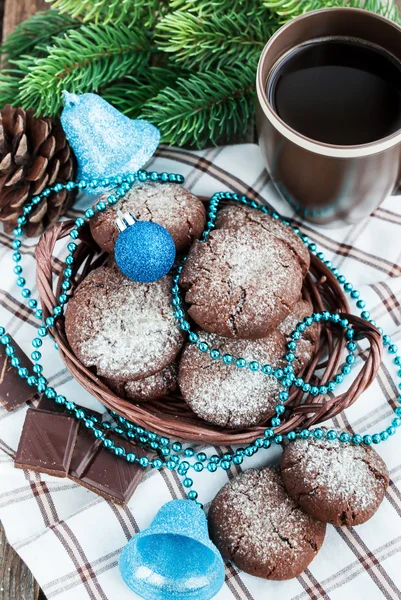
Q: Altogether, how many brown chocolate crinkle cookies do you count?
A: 9